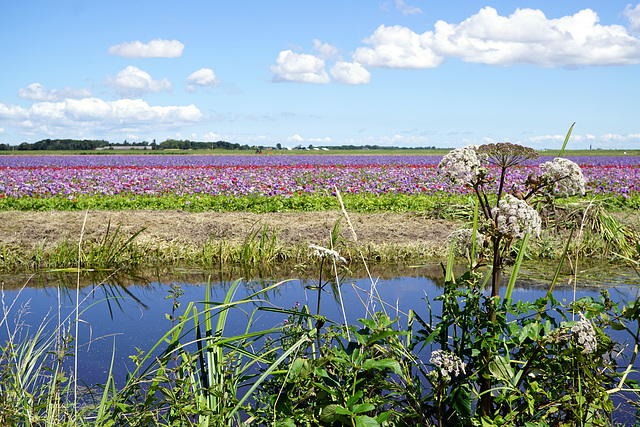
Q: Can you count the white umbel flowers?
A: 7